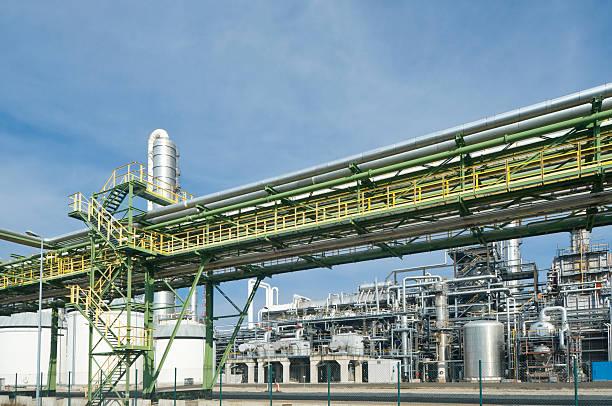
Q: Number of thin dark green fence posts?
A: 12